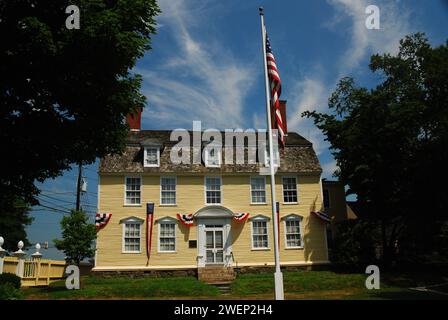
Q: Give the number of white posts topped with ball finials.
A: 3